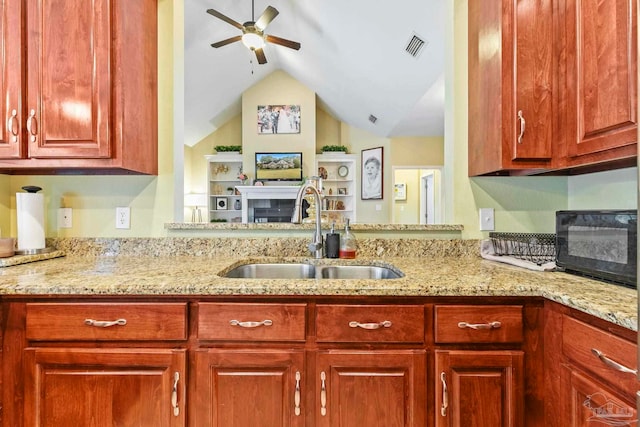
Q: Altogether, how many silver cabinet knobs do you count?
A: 12